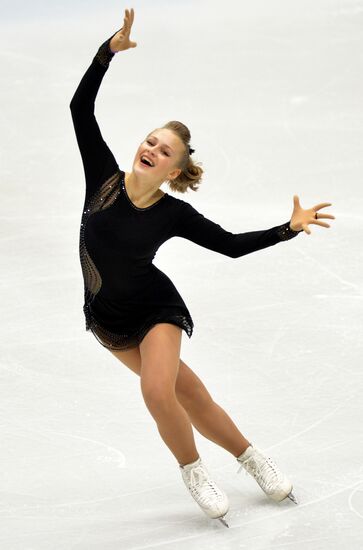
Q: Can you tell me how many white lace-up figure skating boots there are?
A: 2